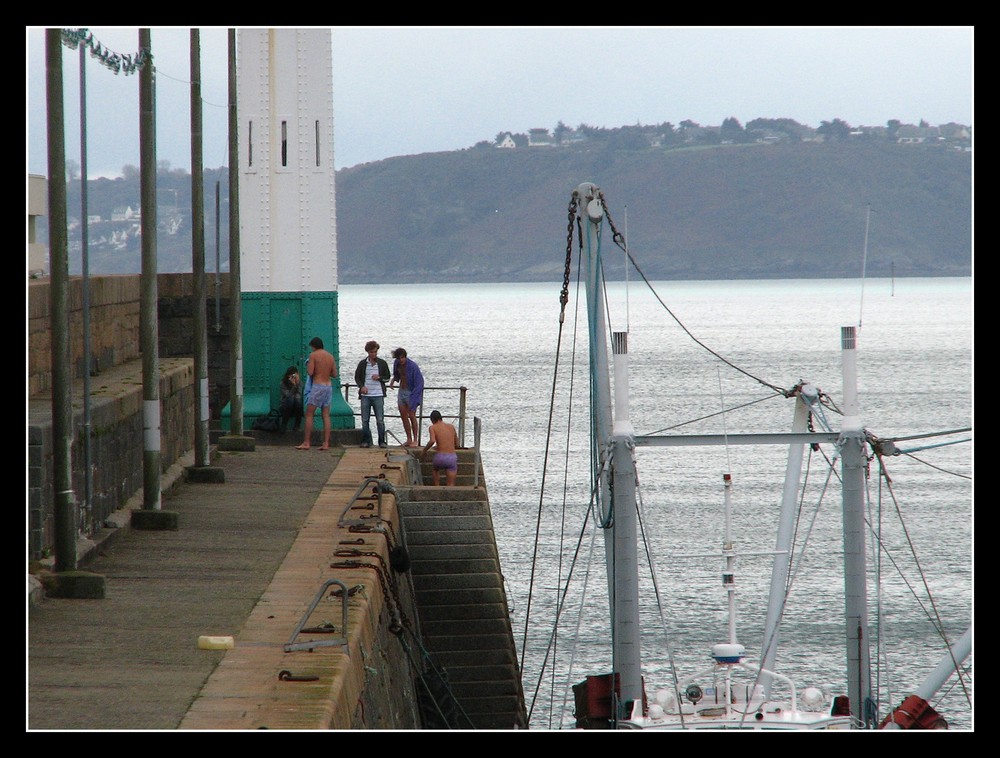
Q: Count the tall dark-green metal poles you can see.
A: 4